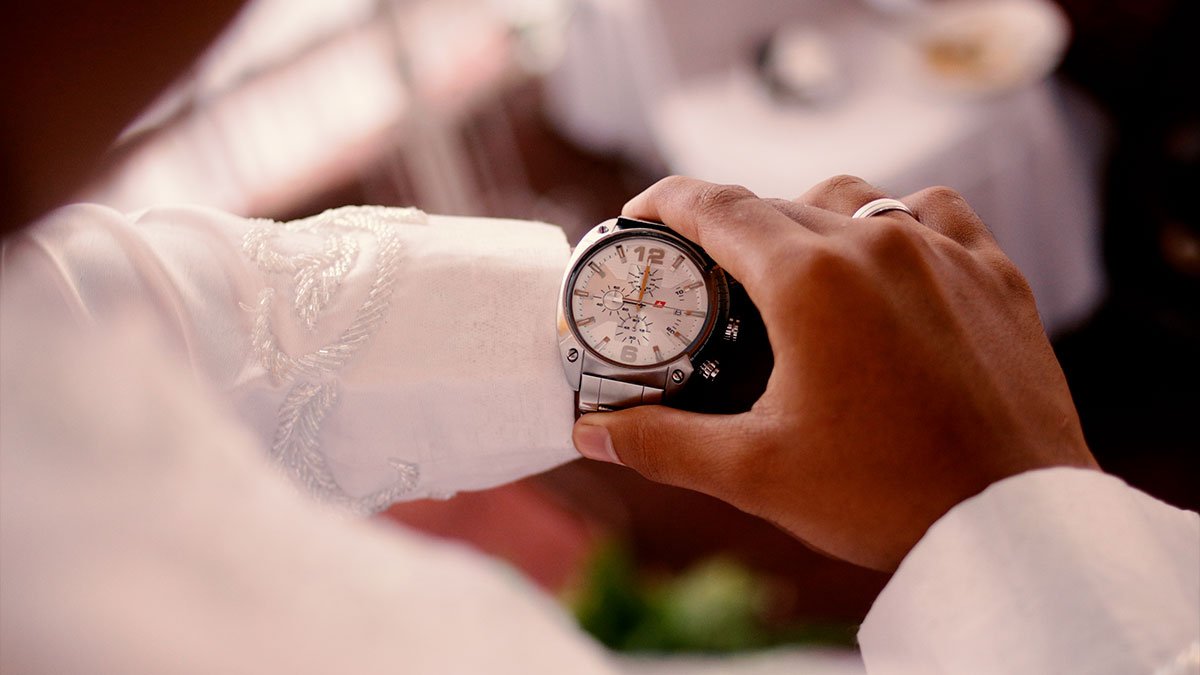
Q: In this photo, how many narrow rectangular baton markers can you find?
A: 10